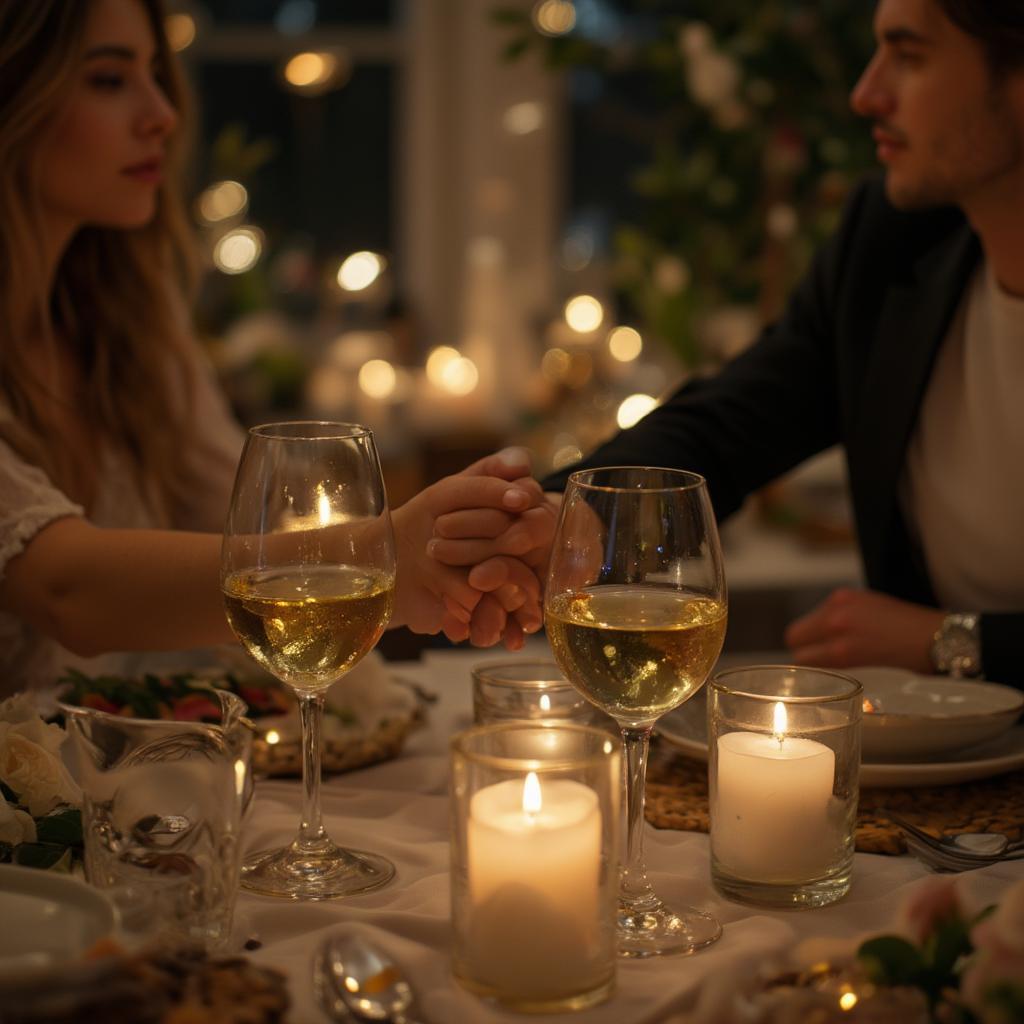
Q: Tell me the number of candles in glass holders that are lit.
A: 3